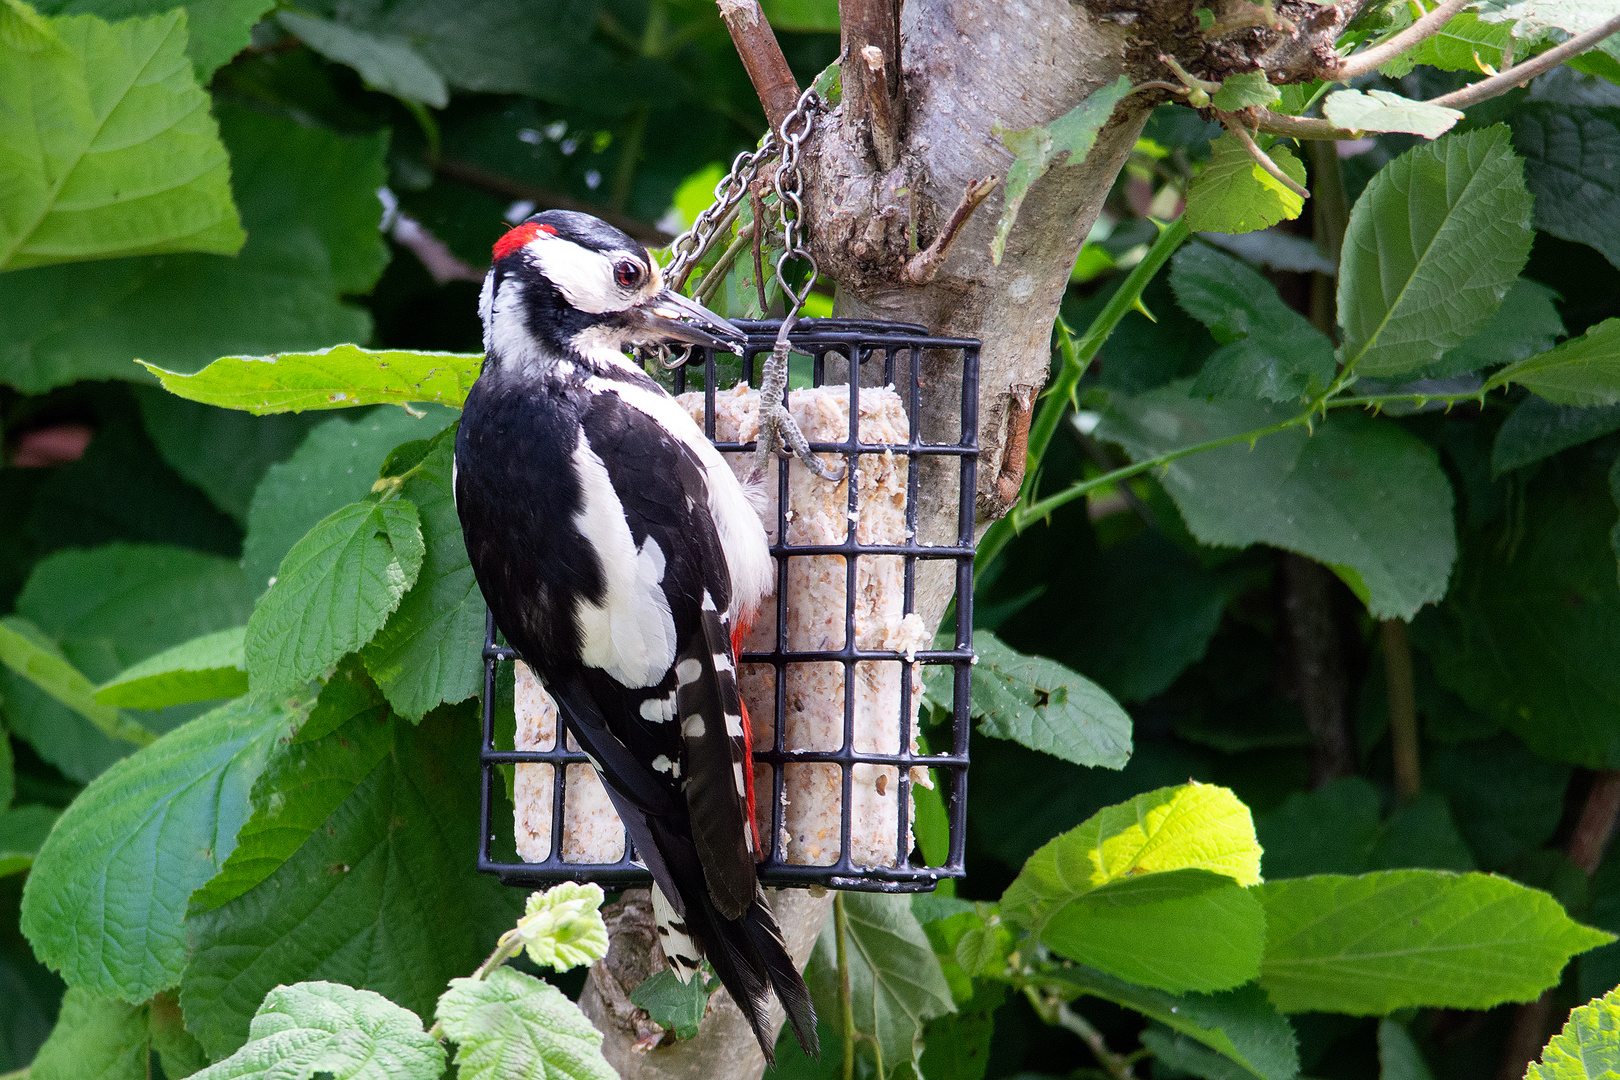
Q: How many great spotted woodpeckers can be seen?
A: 1